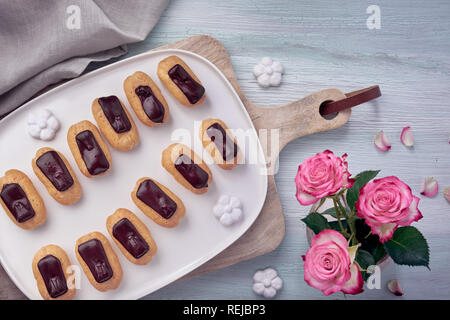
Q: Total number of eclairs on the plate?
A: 12